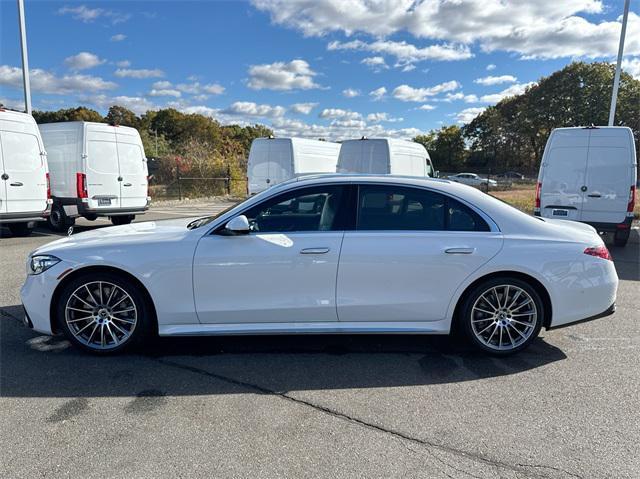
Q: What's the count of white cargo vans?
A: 5